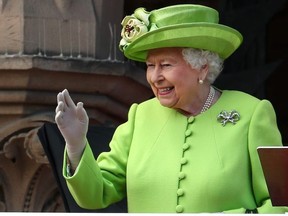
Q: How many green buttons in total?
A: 7